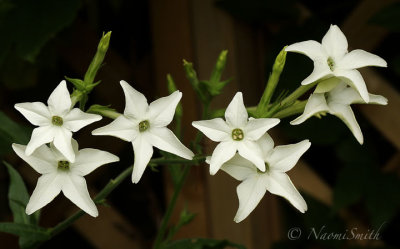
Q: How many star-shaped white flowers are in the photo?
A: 7